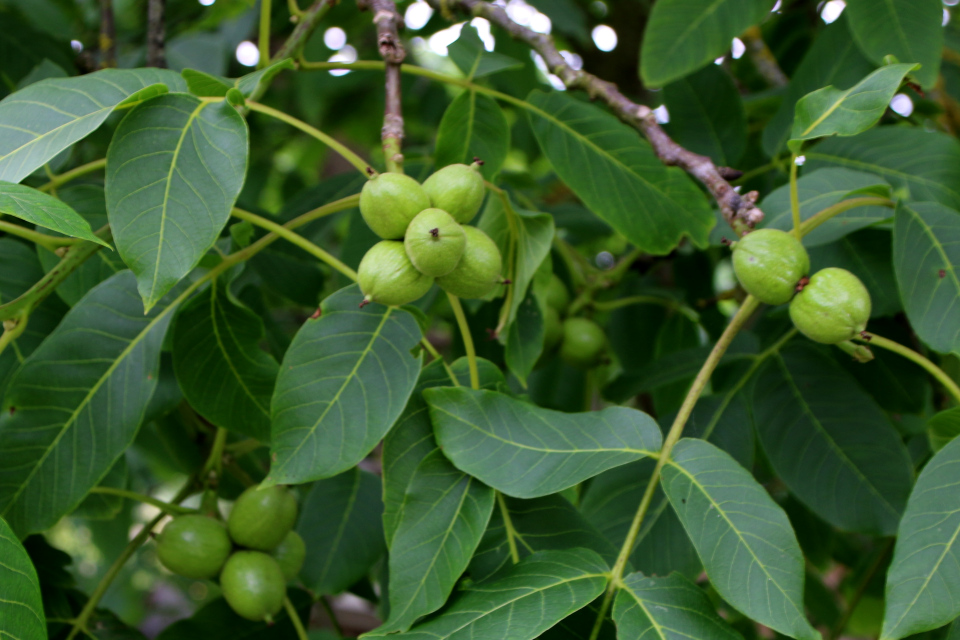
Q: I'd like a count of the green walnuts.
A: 14